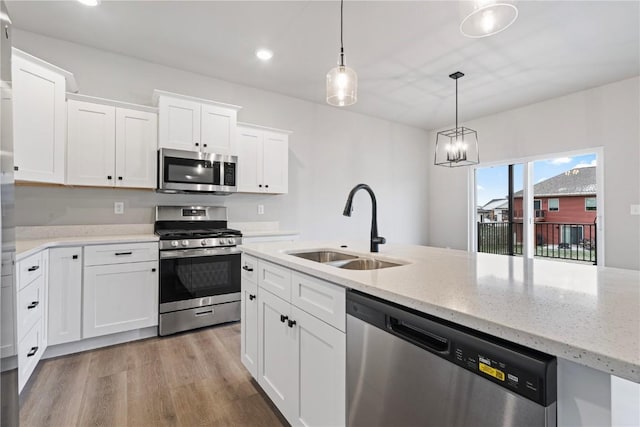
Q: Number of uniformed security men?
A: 0